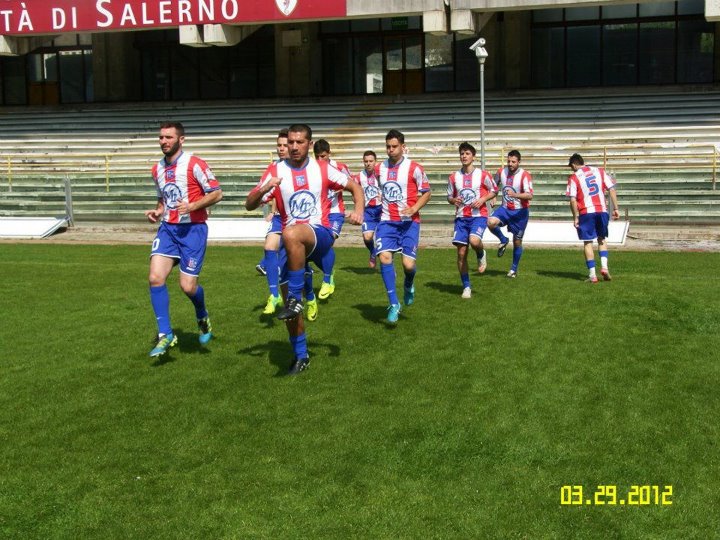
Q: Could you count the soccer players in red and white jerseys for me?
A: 9